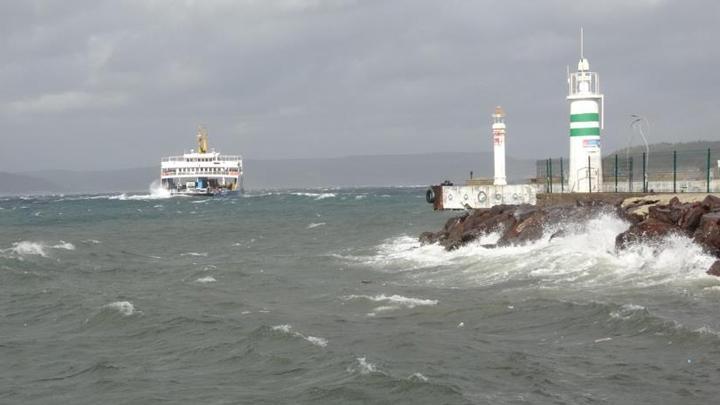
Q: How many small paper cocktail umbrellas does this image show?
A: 0